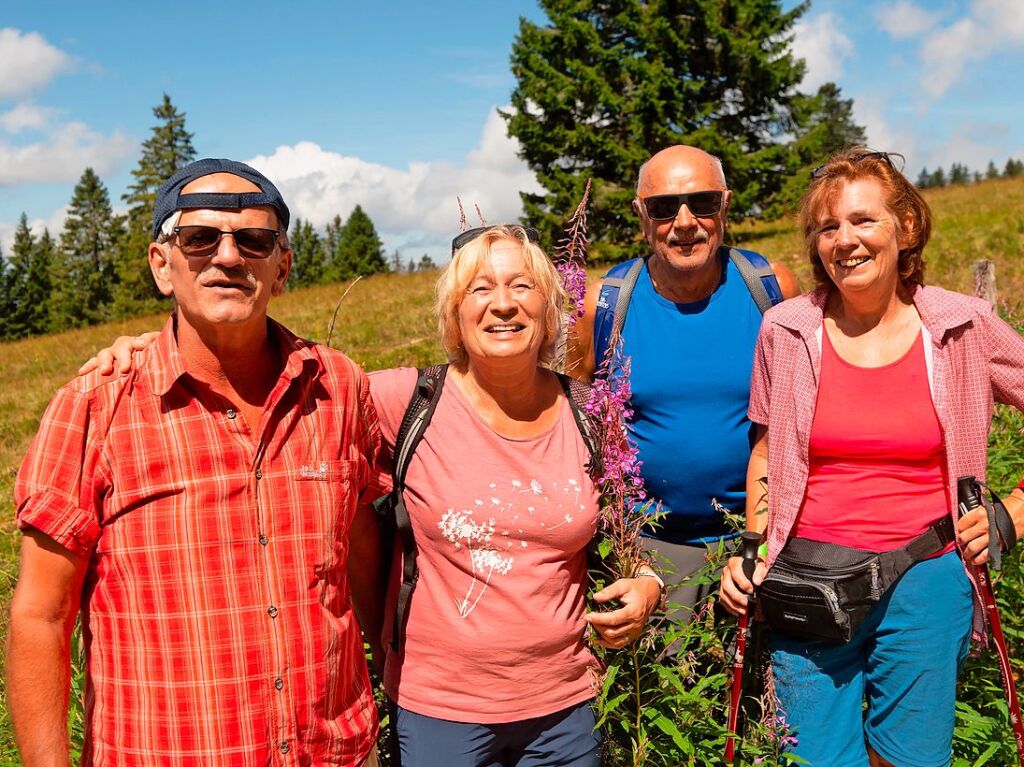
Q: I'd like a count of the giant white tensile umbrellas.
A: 0